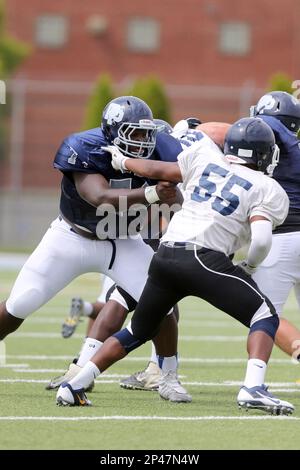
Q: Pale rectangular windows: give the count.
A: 3